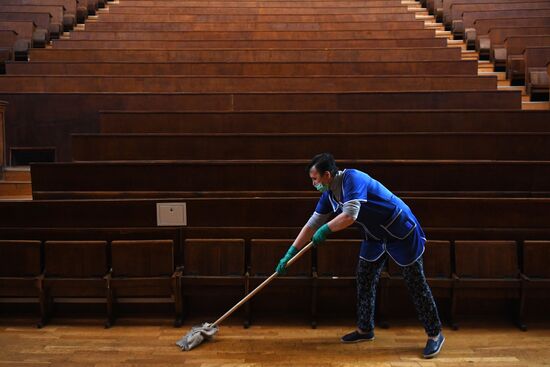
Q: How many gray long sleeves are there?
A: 2